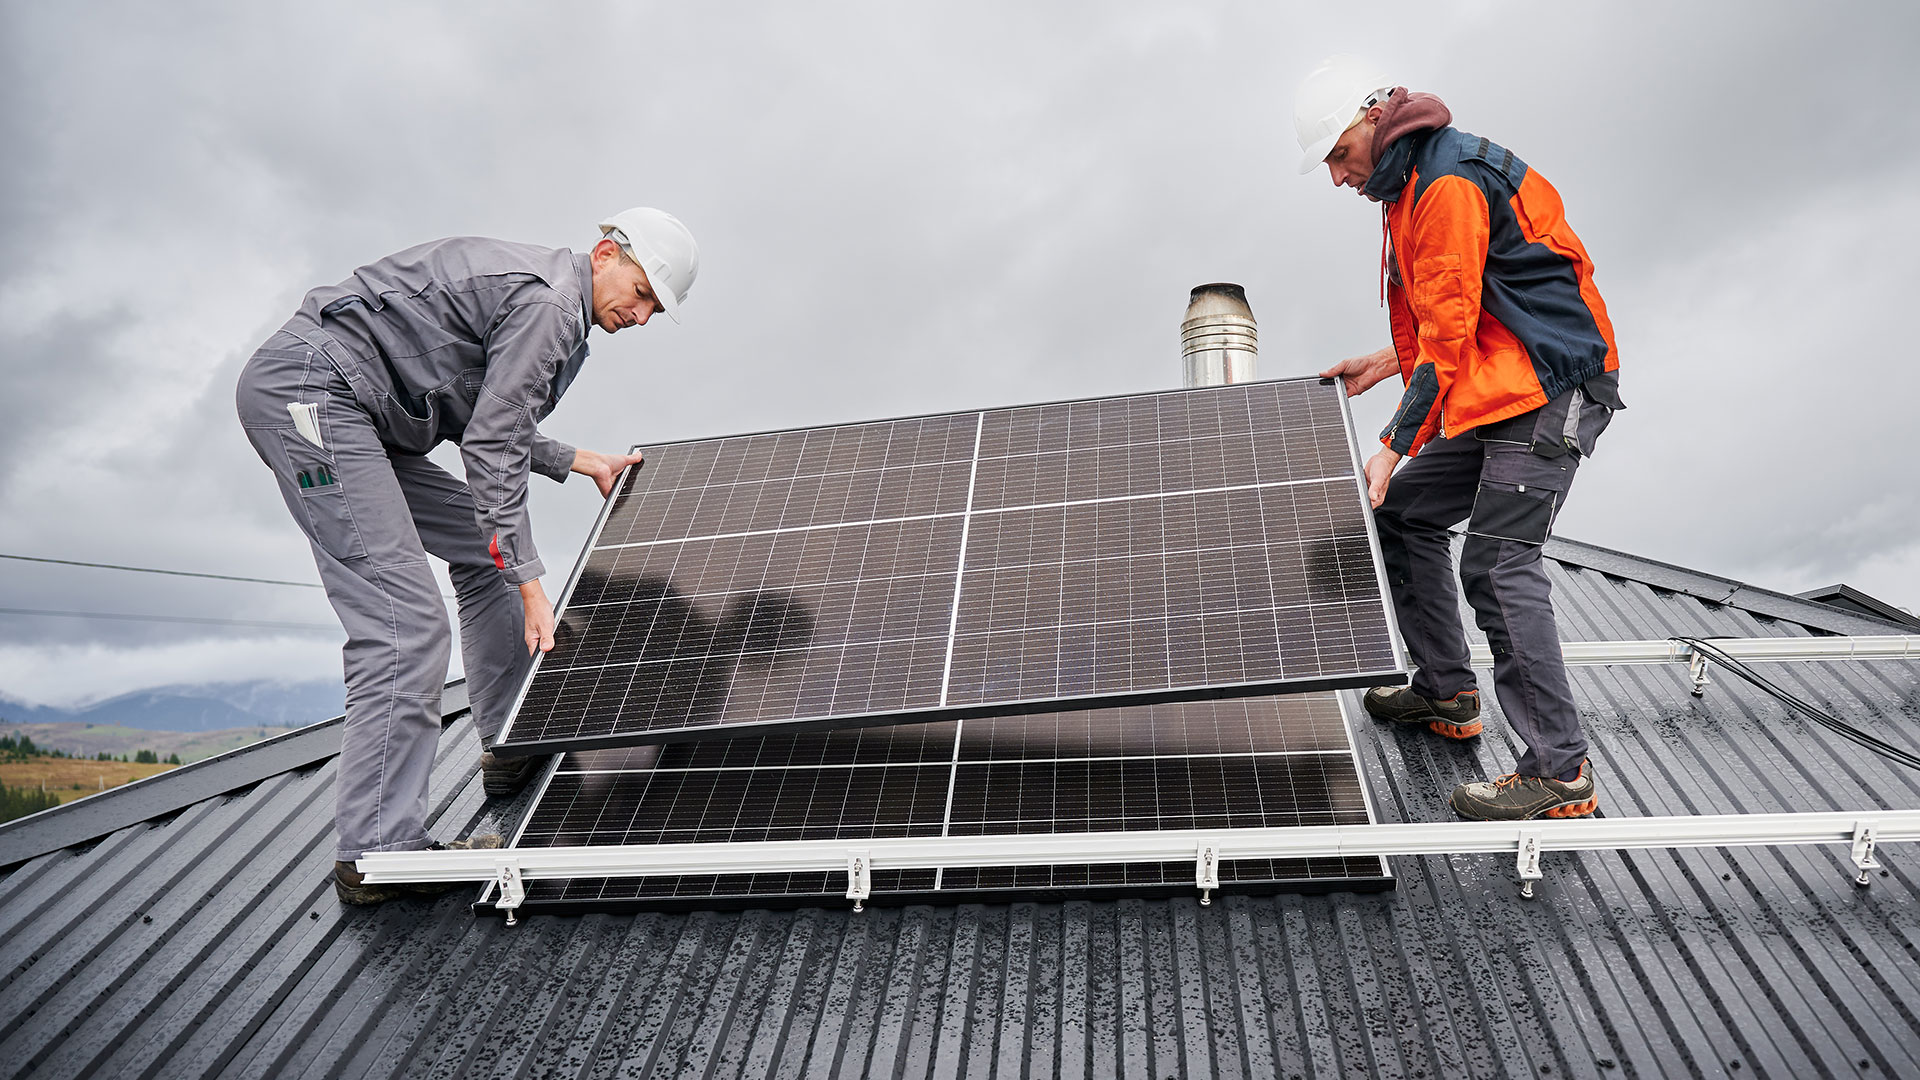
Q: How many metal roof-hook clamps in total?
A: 6